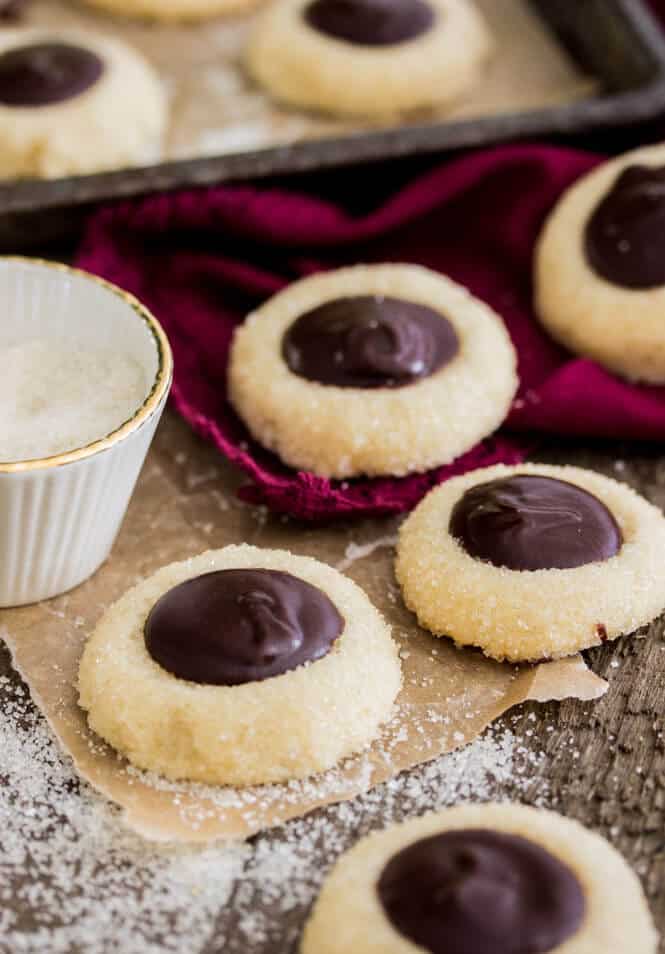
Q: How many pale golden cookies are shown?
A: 8